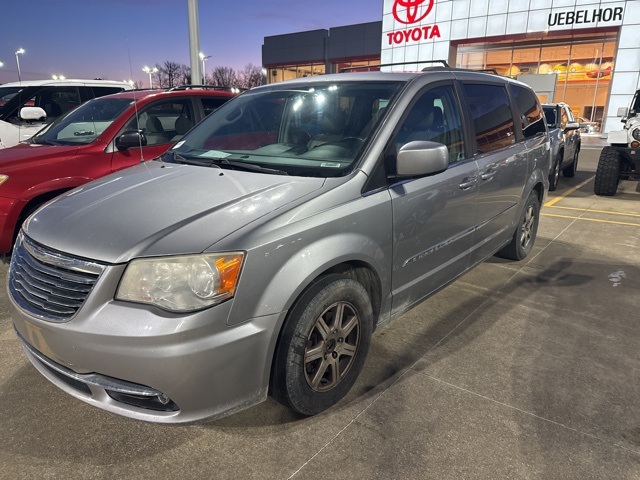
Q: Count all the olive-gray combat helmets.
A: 0